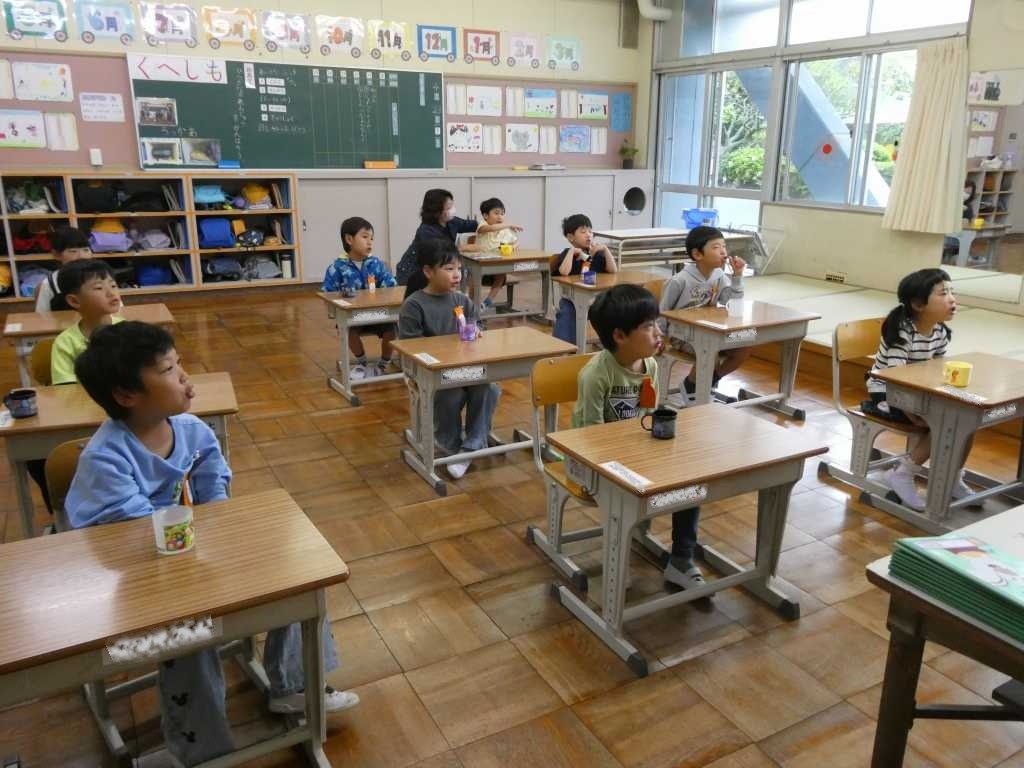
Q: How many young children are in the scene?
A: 10